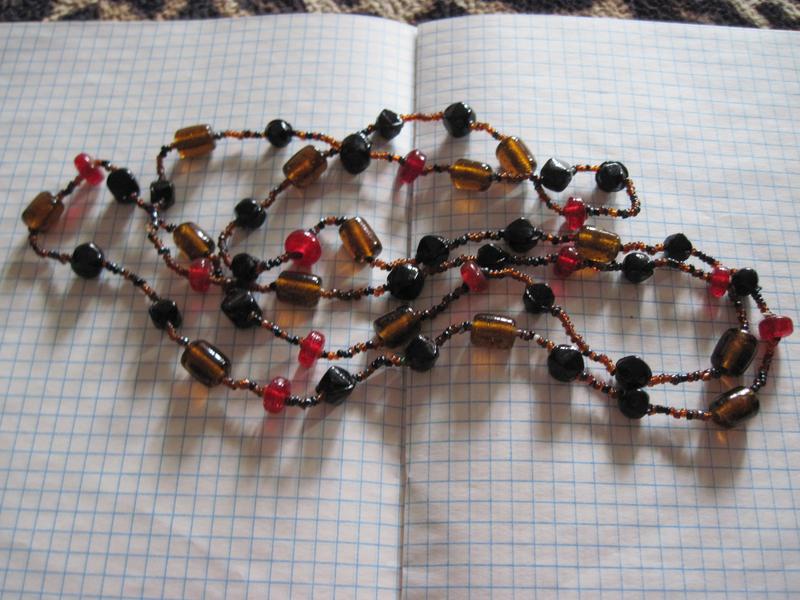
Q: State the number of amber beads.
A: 14